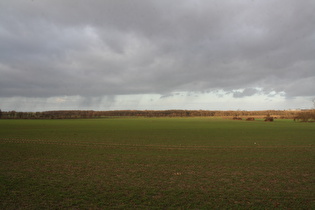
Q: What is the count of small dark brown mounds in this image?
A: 3